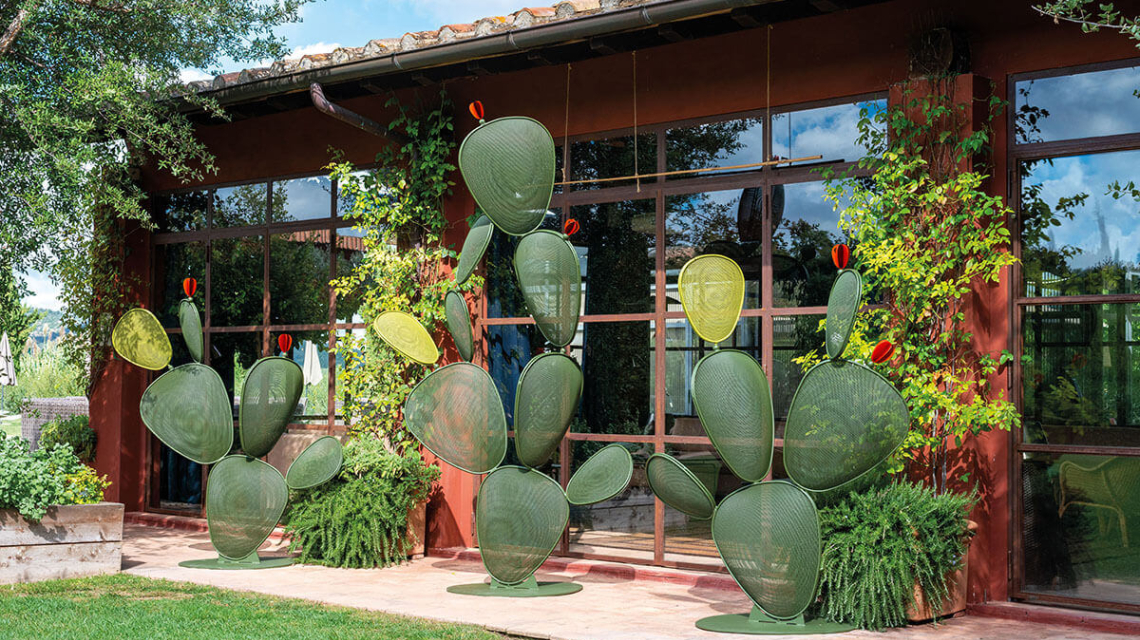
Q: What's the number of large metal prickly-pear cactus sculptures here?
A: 3